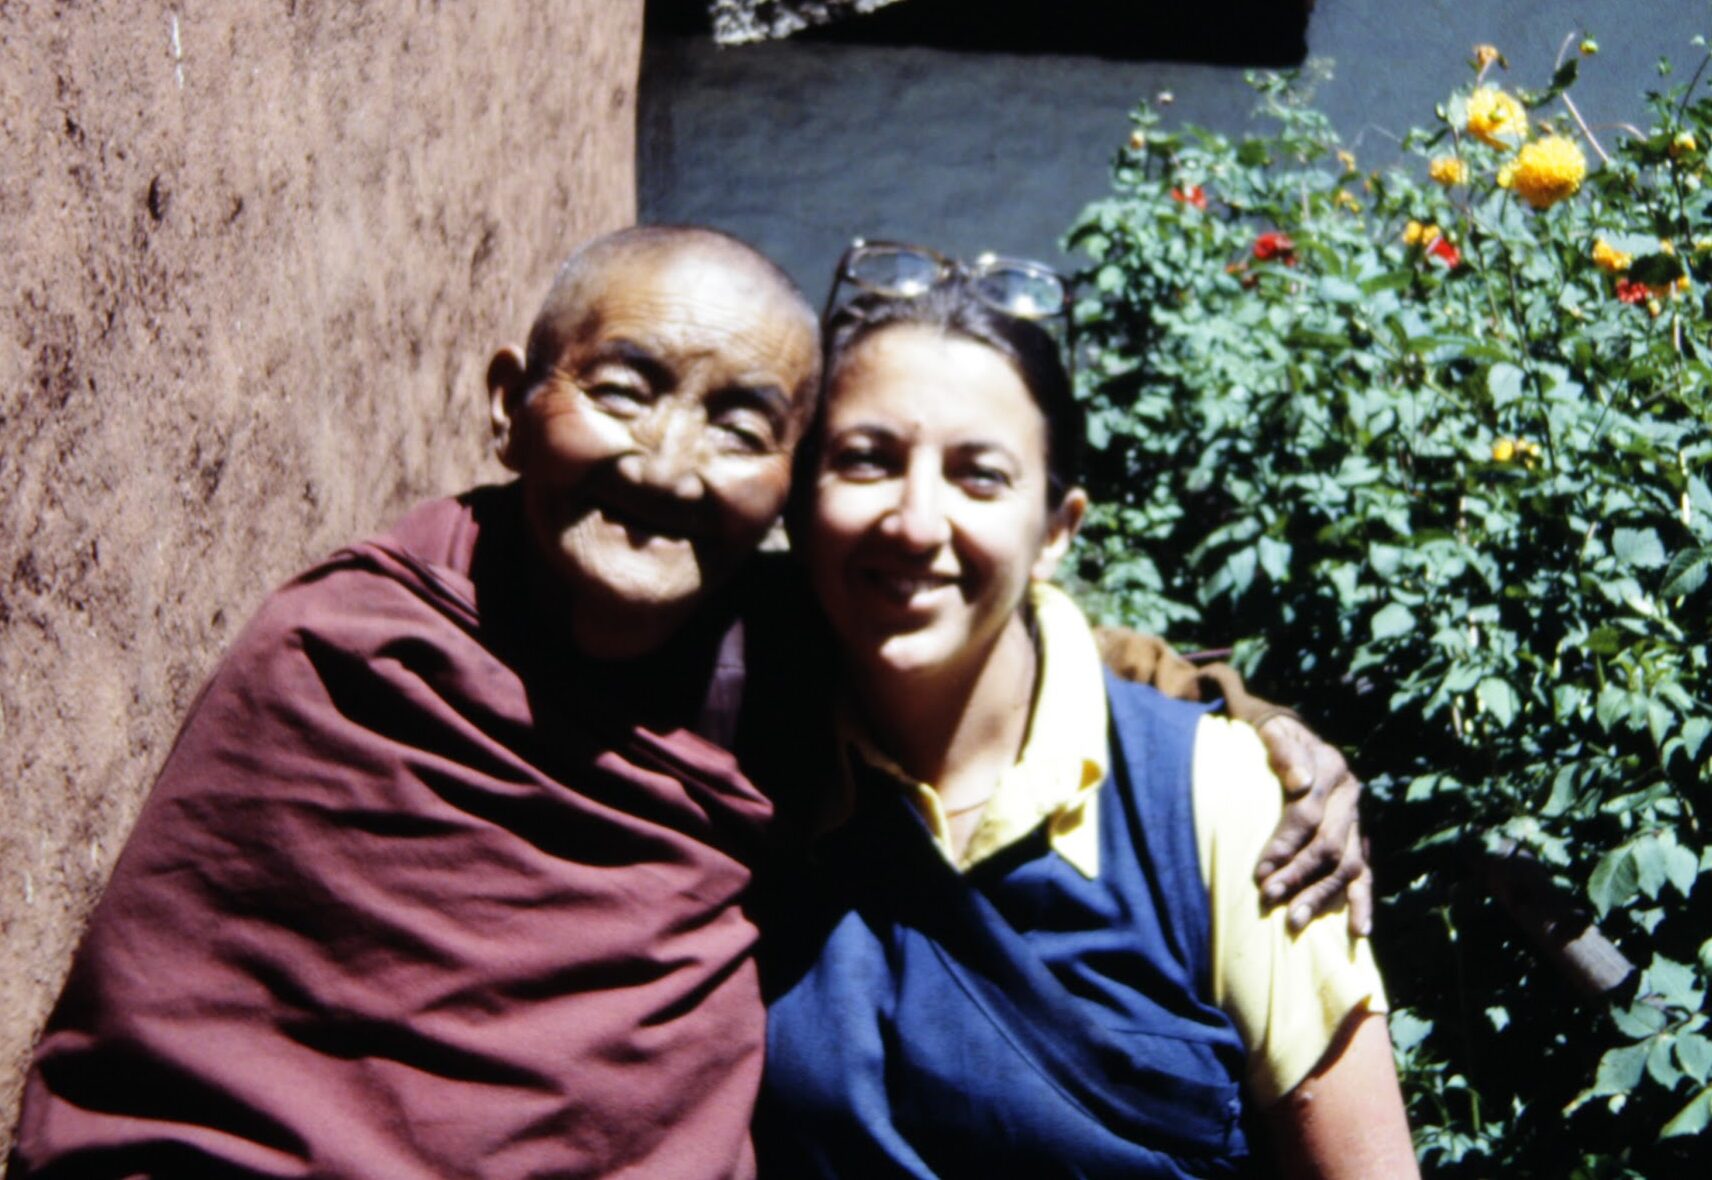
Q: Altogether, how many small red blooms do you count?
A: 4